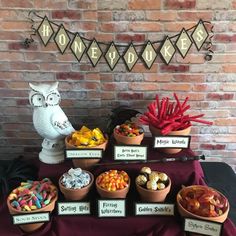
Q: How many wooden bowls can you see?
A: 8